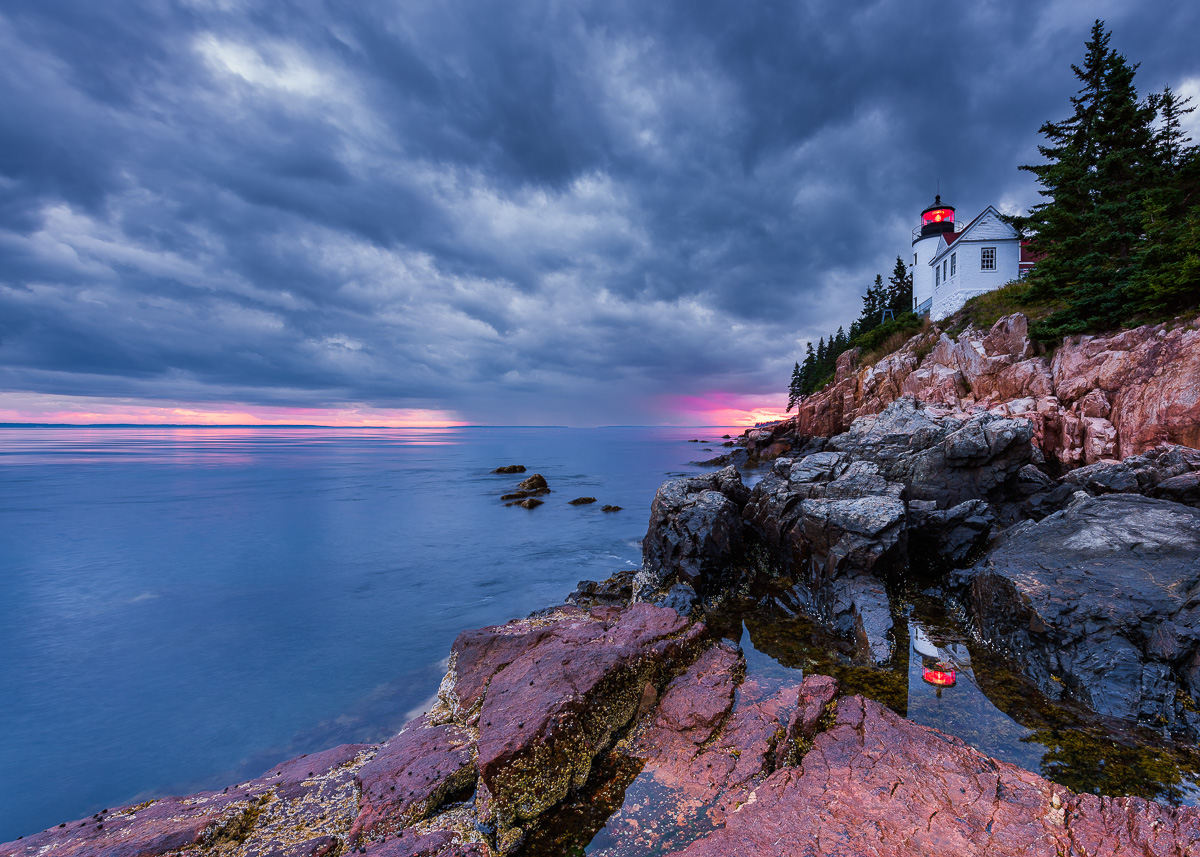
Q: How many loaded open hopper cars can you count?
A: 0